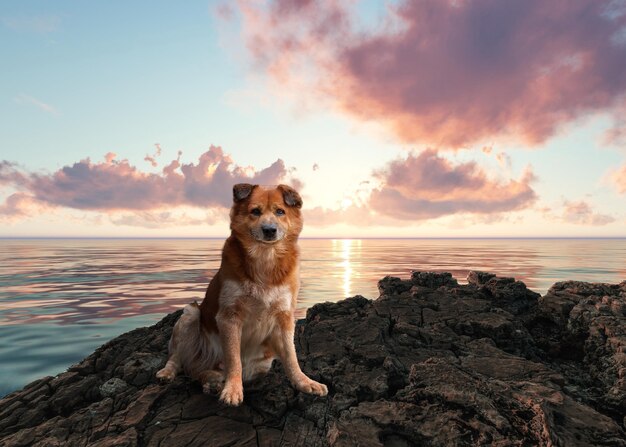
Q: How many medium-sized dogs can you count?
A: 1